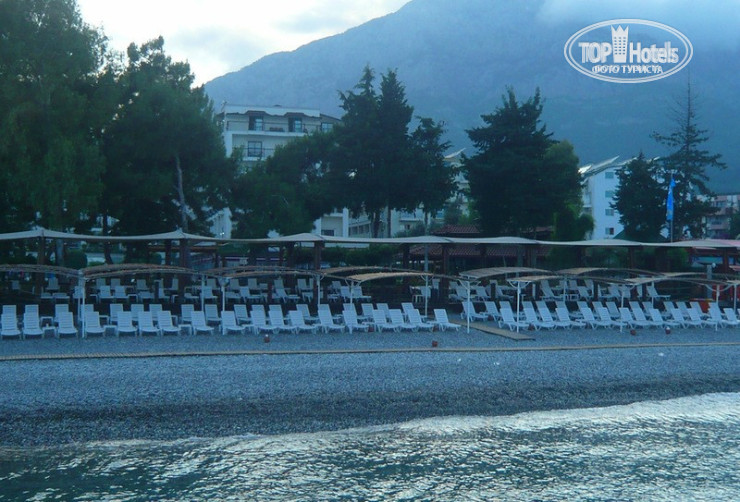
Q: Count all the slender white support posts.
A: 14